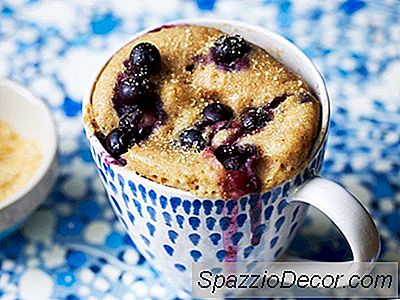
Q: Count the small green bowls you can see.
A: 0